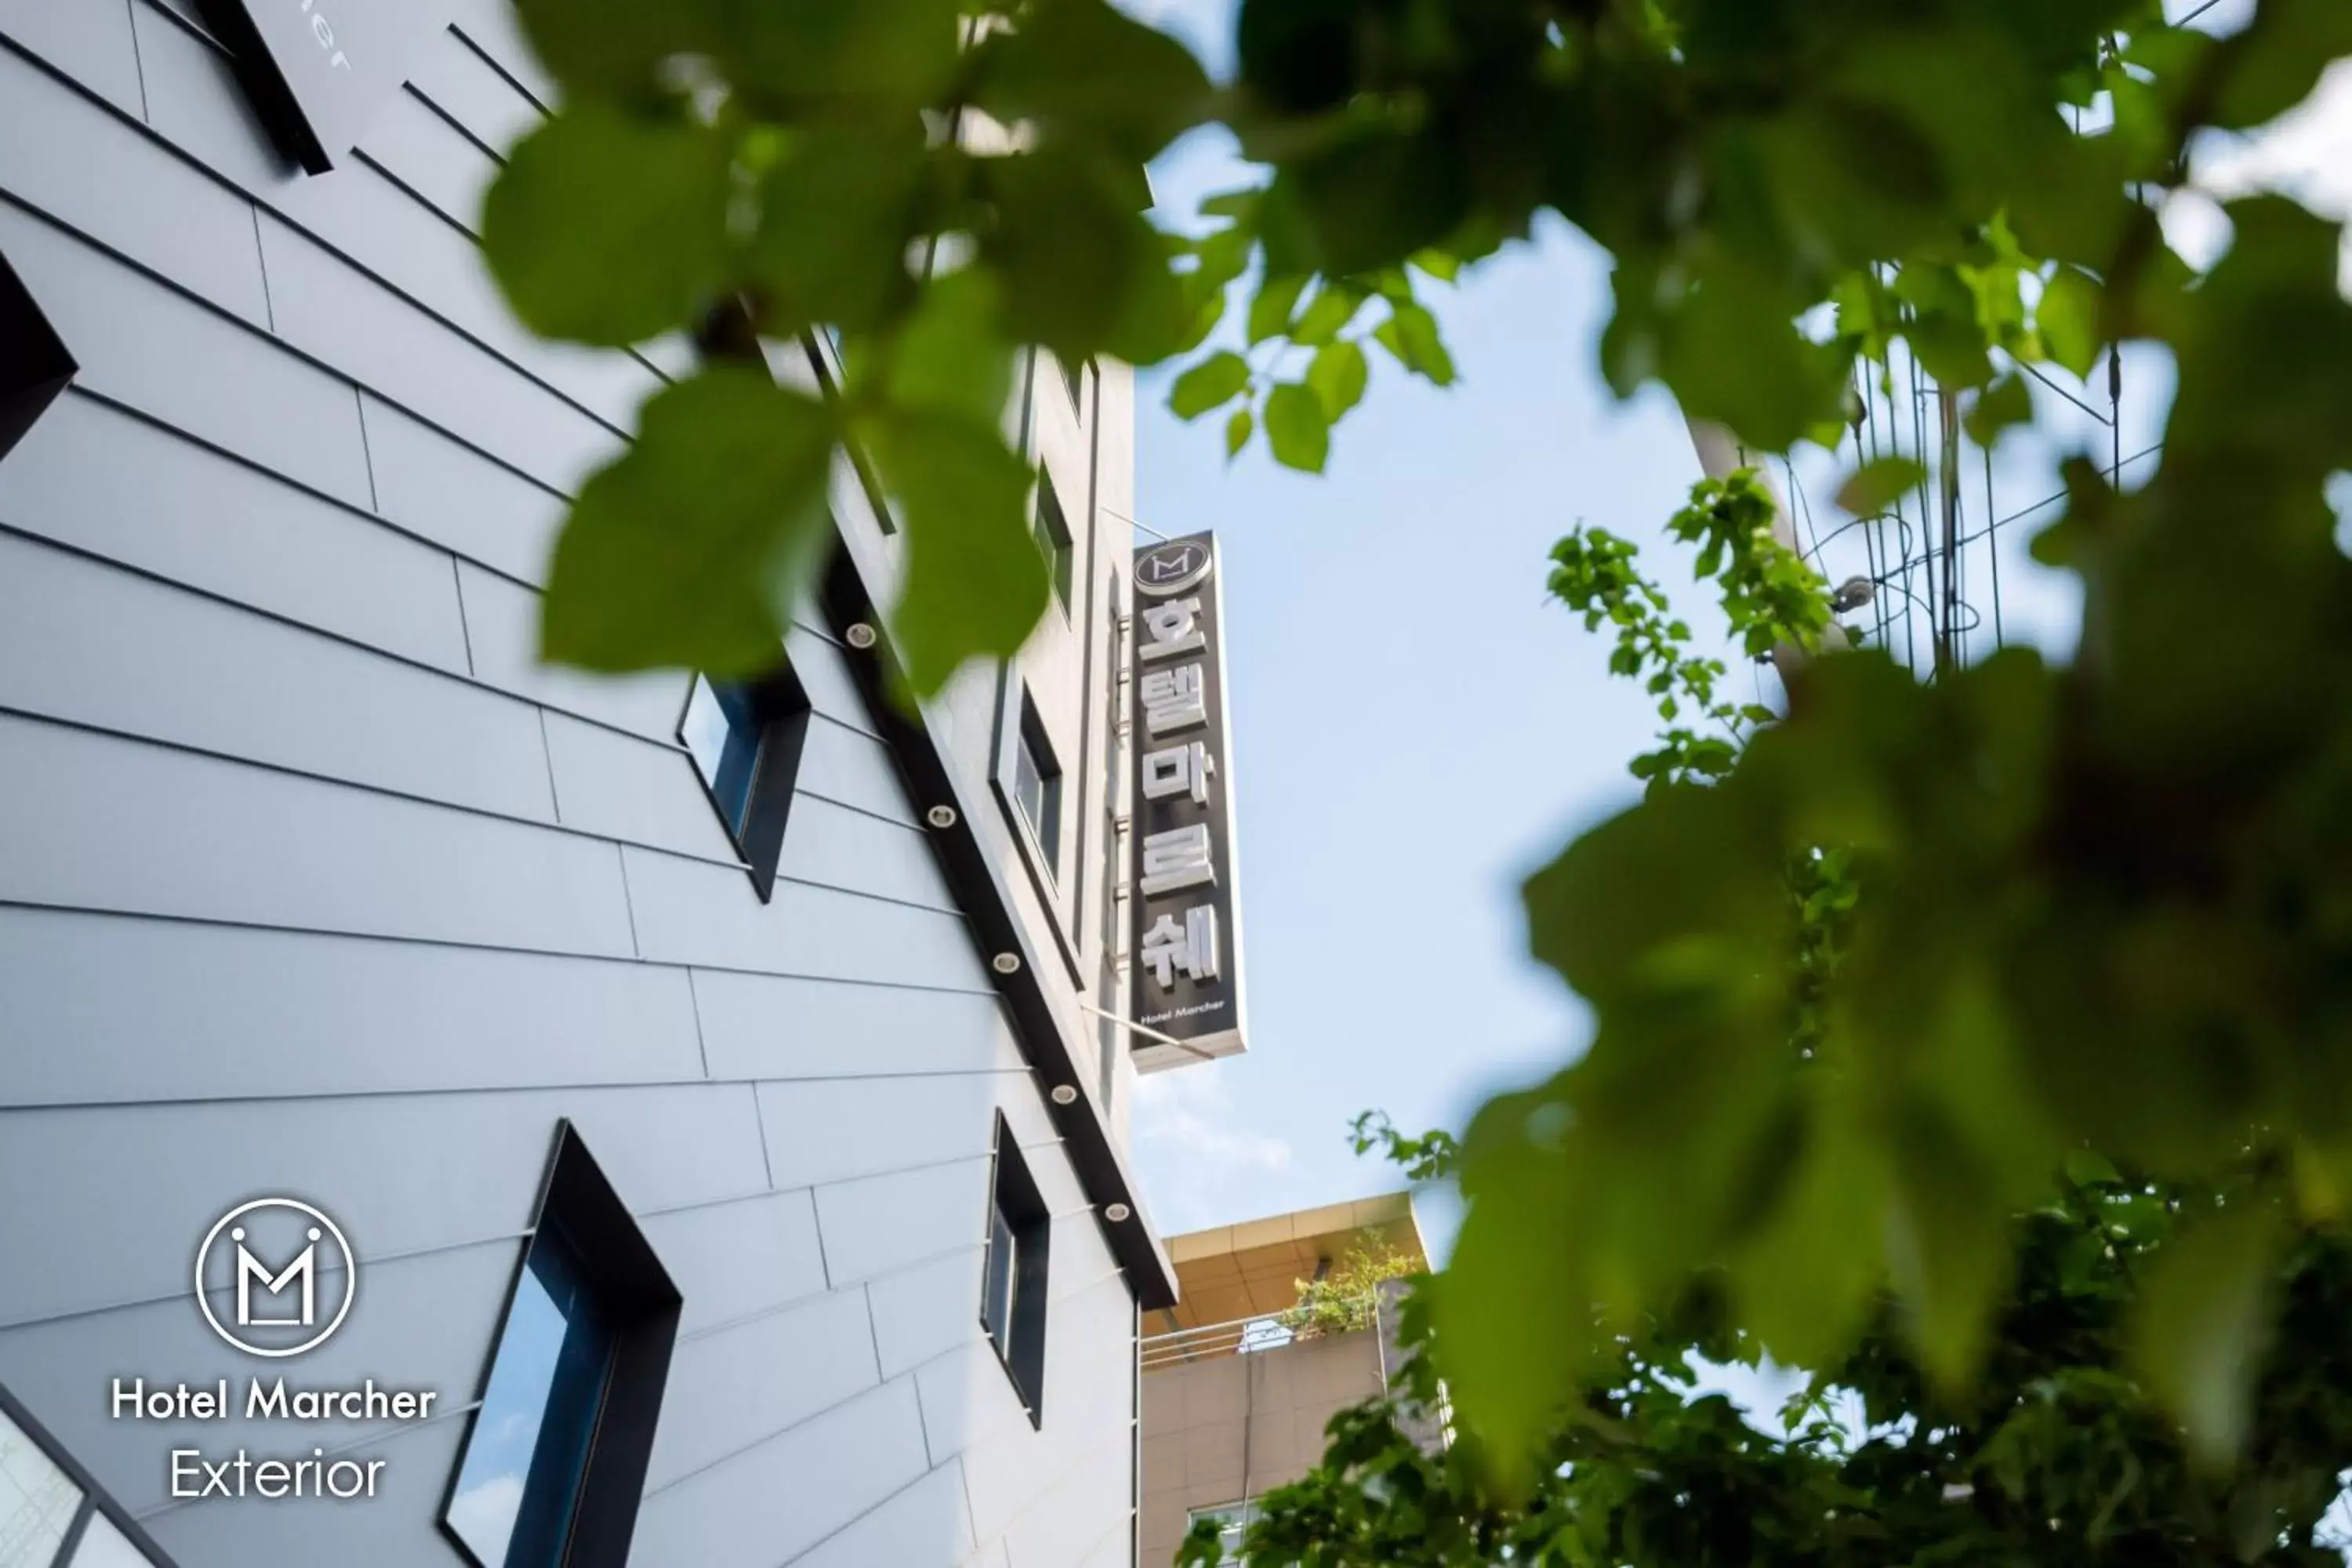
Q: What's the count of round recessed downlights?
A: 5